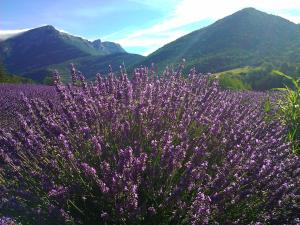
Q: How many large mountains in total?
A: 2